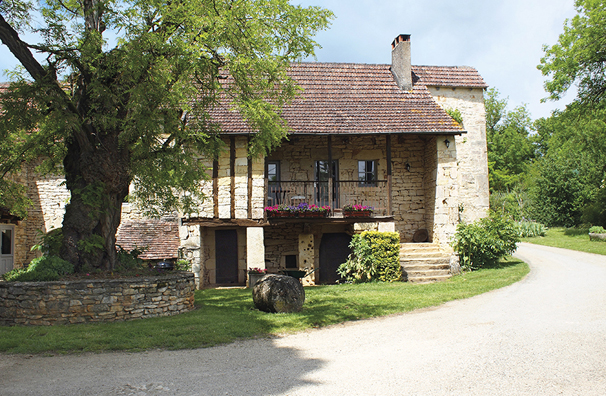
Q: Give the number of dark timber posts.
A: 6